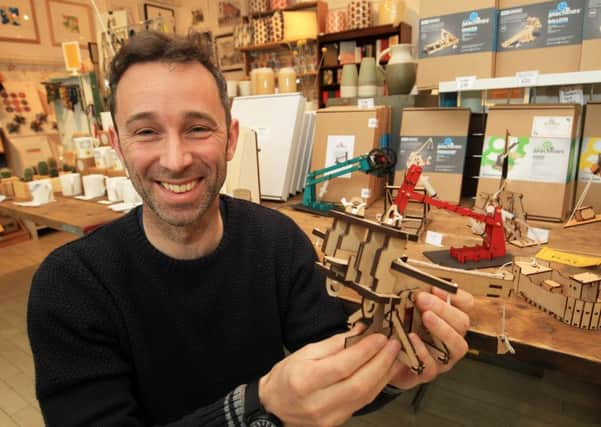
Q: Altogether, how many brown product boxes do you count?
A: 7